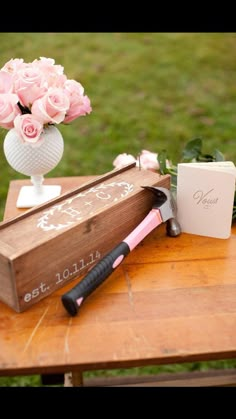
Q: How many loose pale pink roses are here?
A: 2